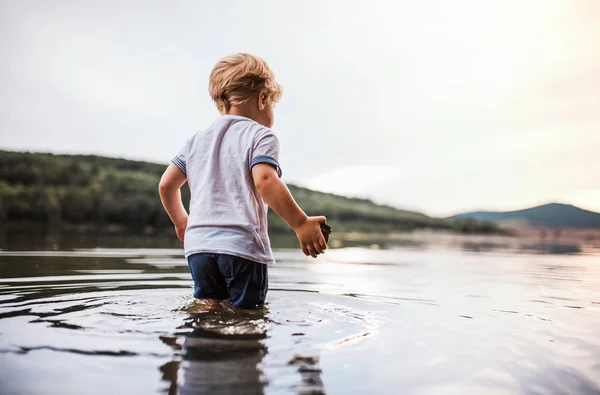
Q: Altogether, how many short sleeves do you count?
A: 2